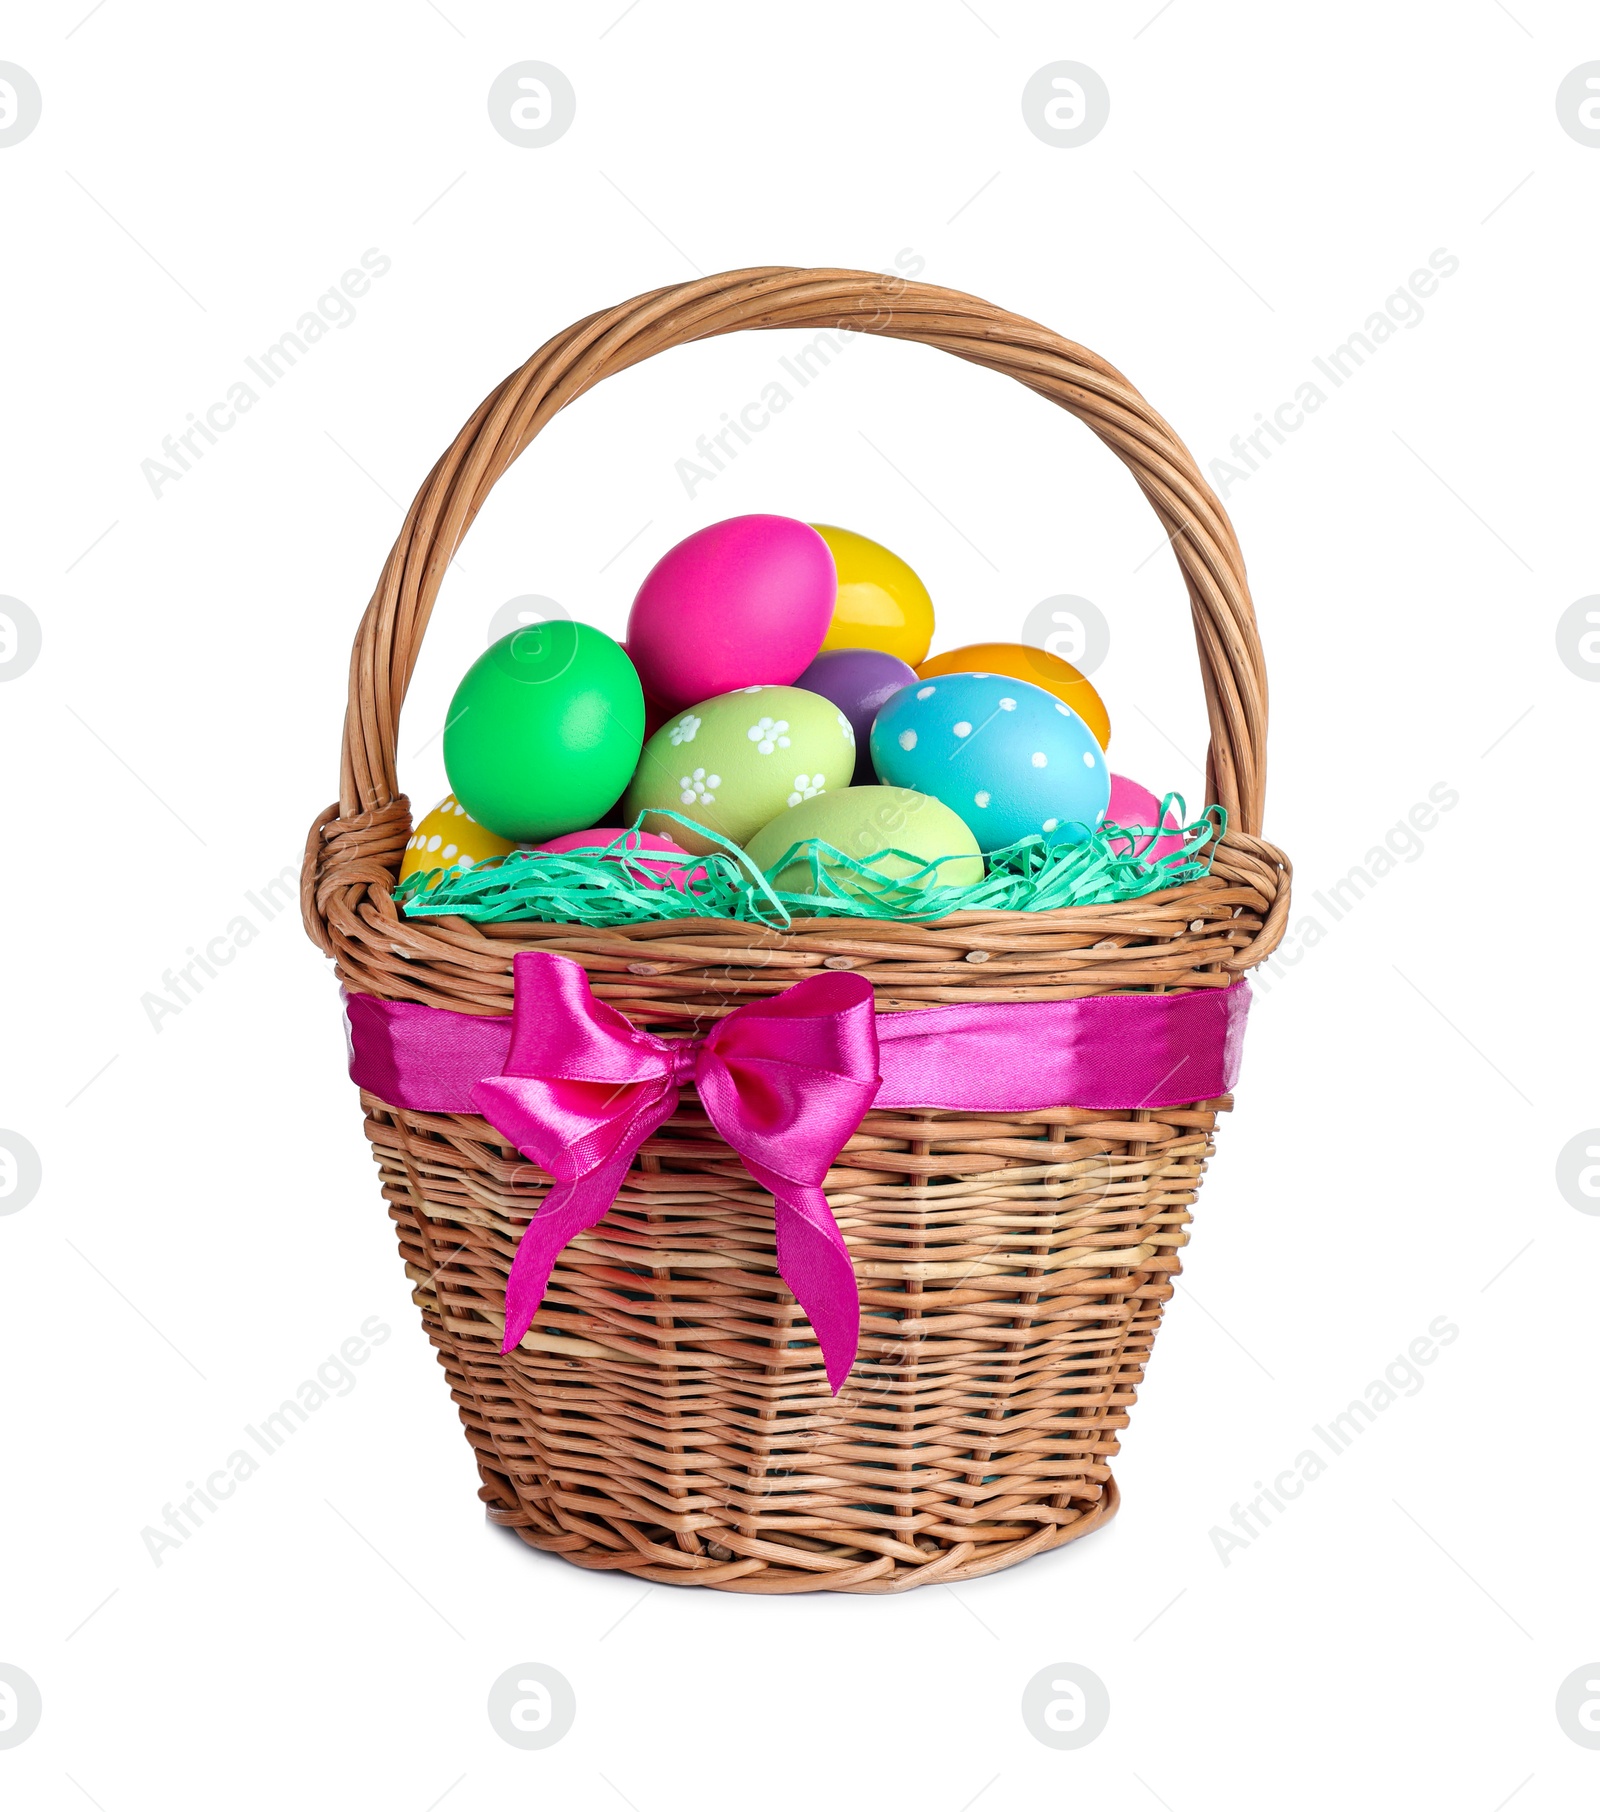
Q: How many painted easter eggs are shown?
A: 12